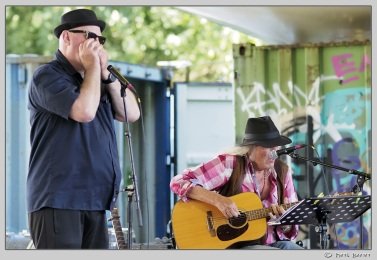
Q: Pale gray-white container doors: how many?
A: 1